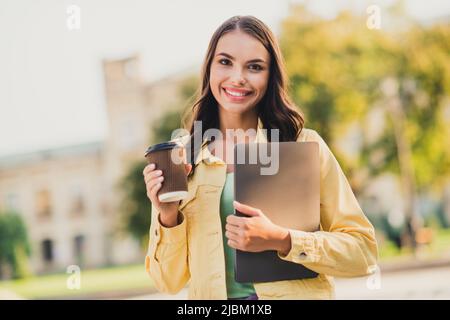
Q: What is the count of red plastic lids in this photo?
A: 0